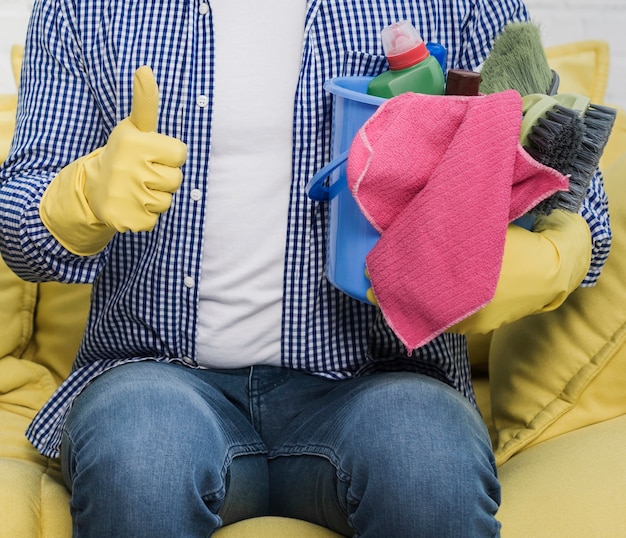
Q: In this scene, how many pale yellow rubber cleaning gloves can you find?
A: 2